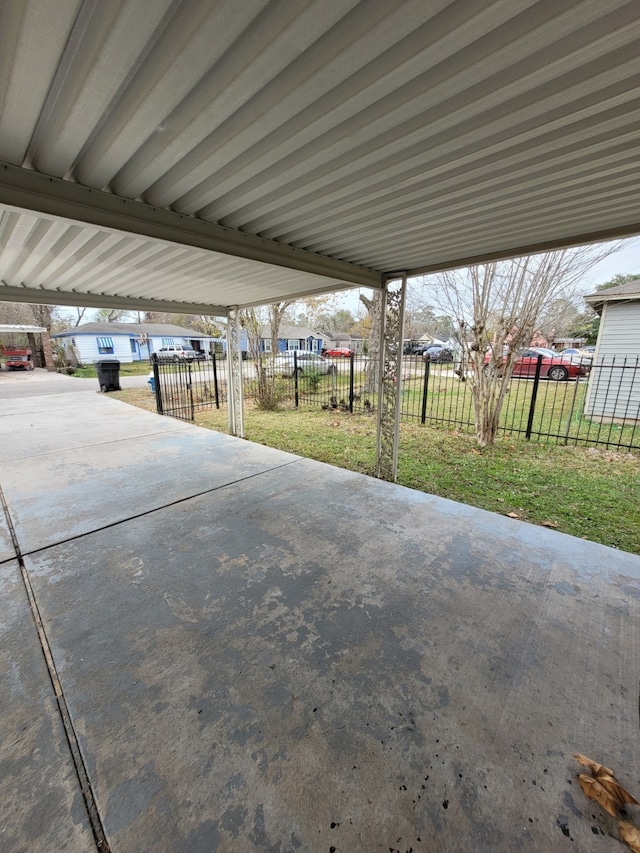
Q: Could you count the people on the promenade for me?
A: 0